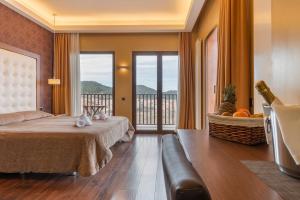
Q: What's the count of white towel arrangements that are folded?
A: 2